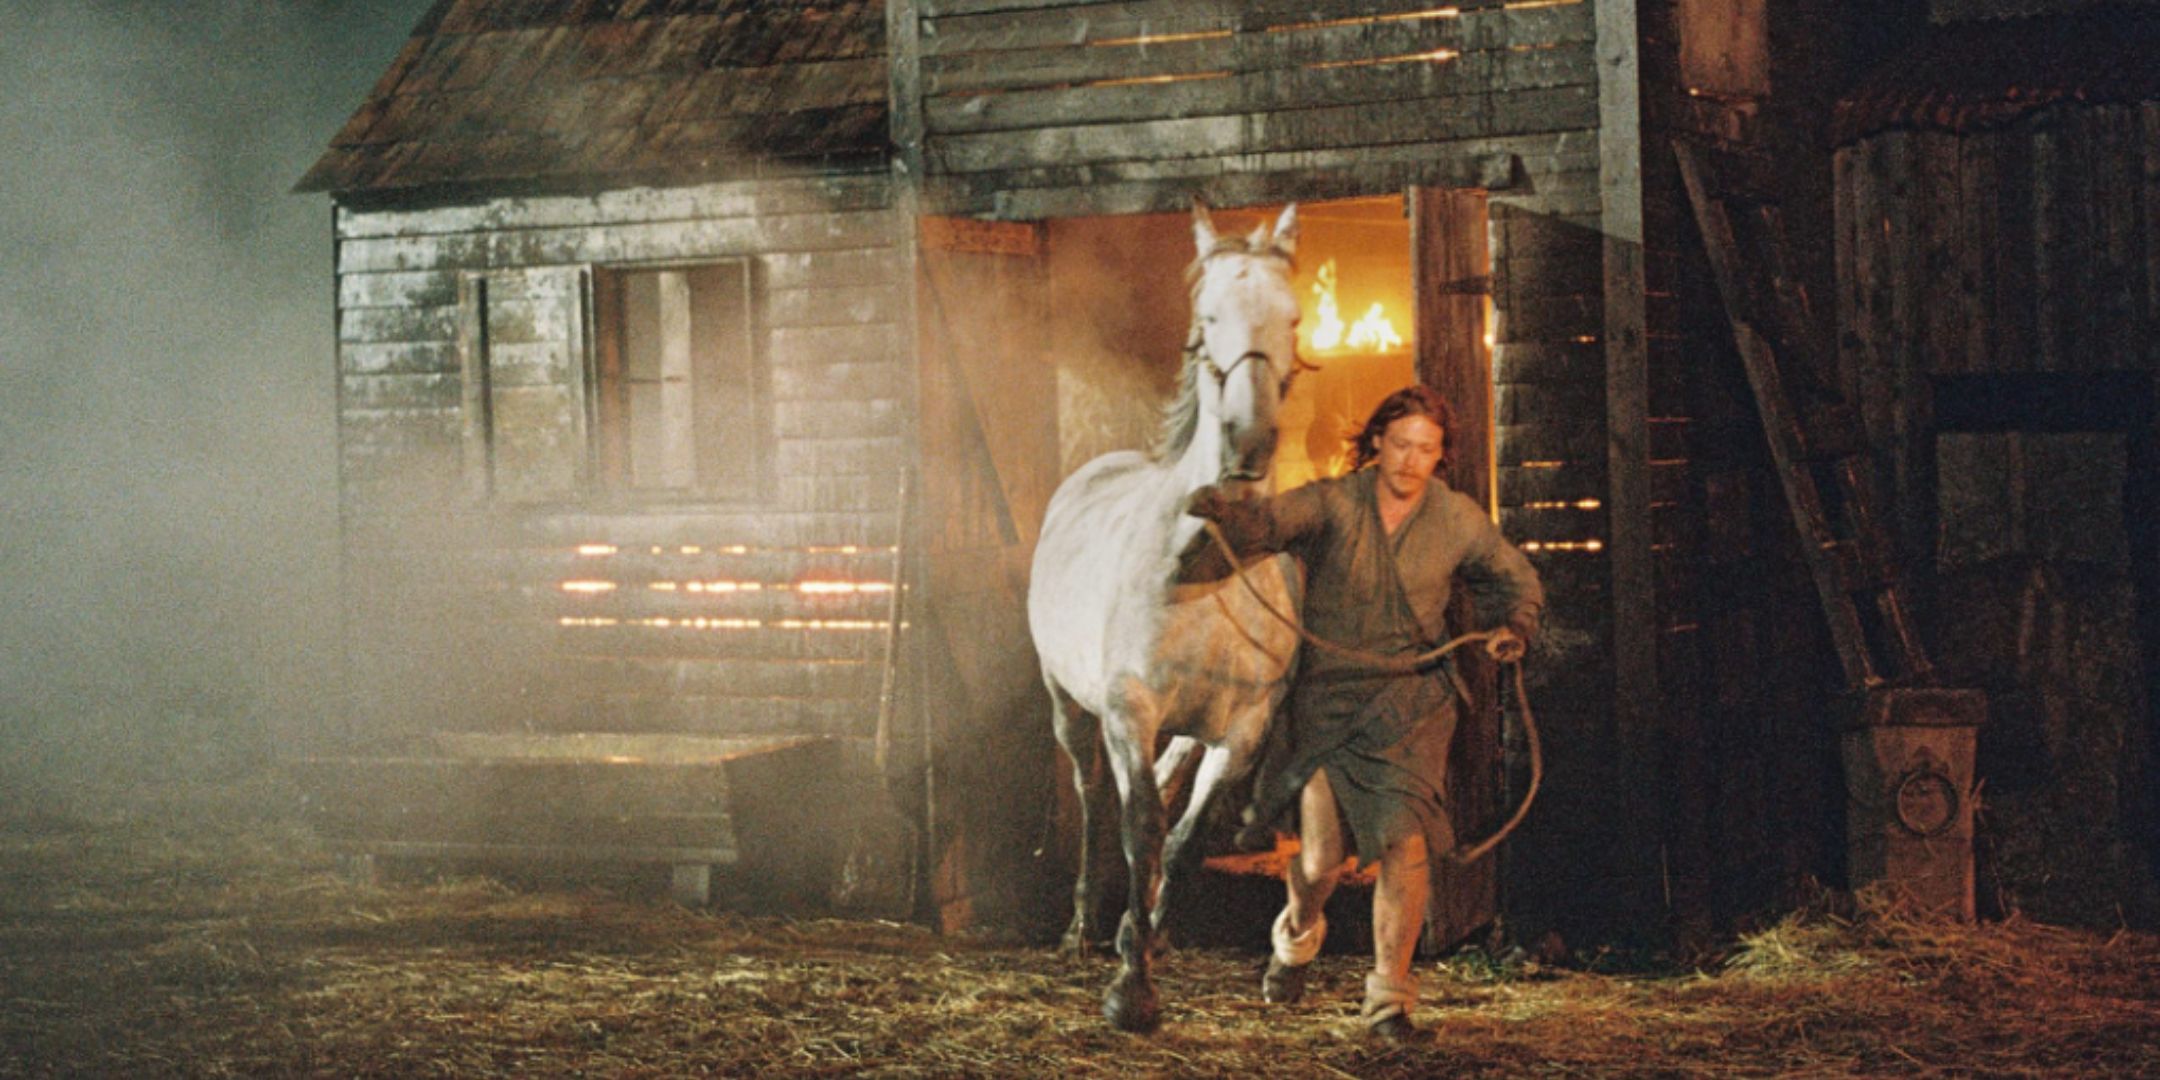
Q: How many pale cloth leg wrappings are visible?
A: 2